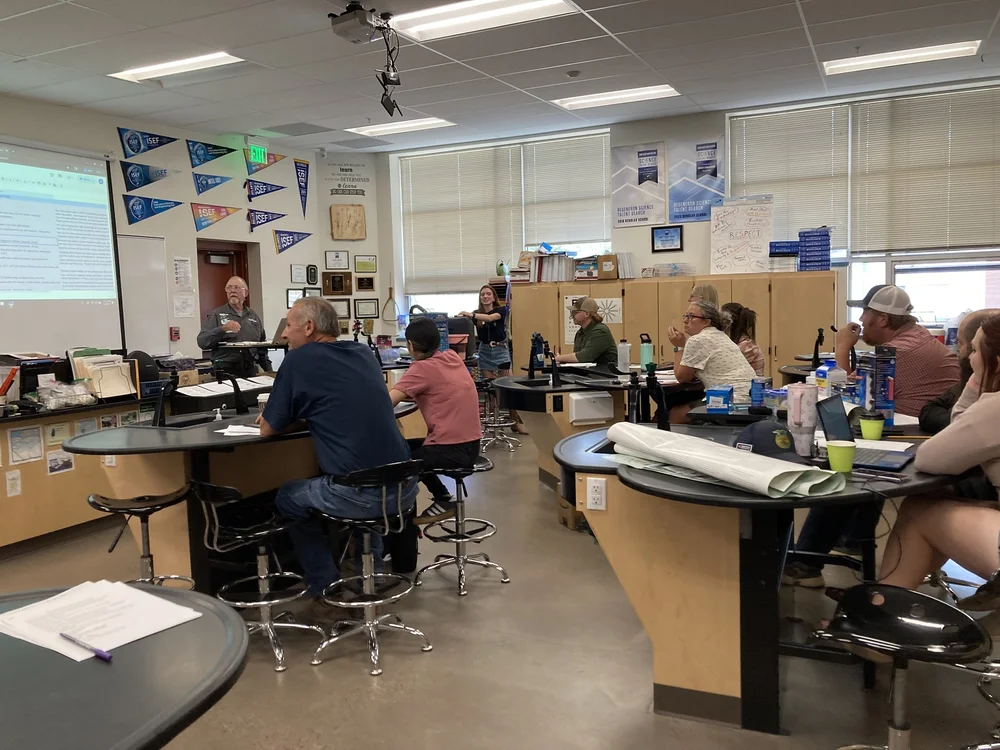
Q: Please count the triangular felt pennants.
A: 11